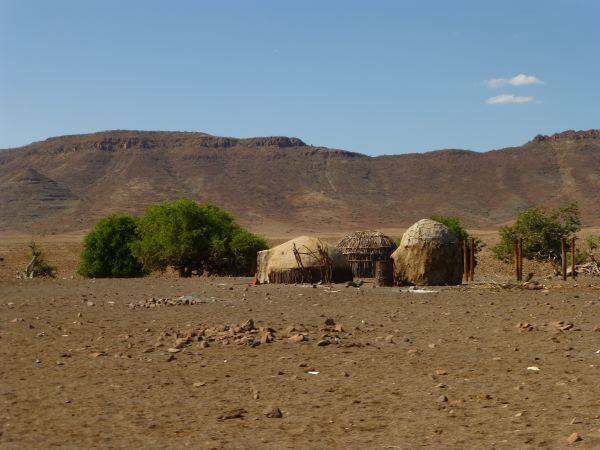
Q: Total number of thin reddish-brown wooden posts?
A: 6